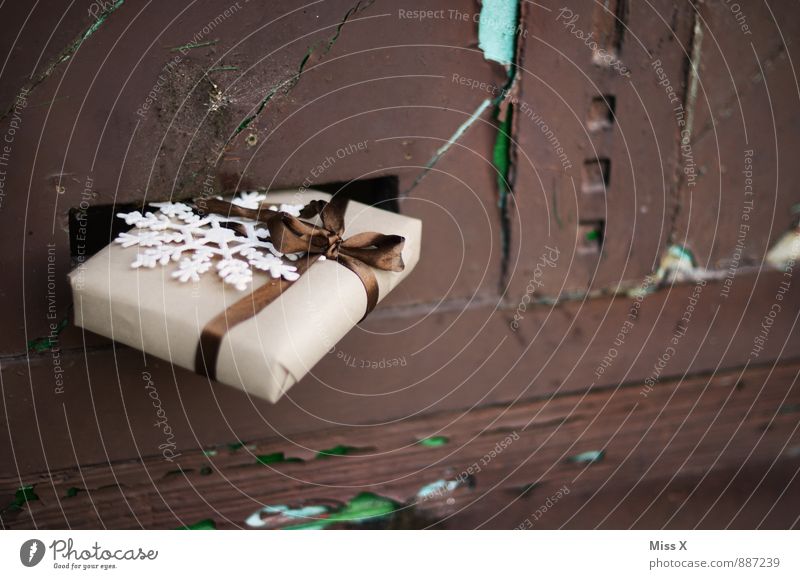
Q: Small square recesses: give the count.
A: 3